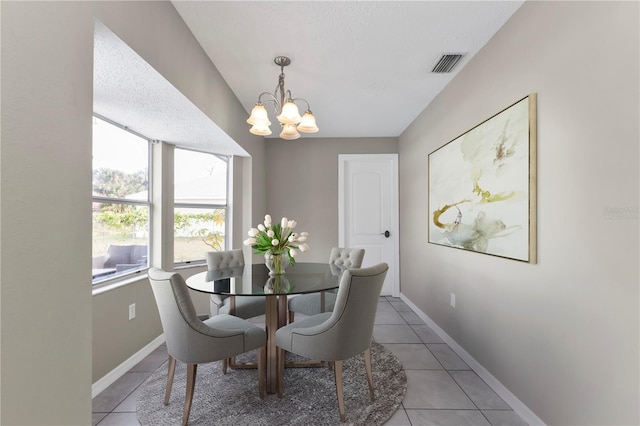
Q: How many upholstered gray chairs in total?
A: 4